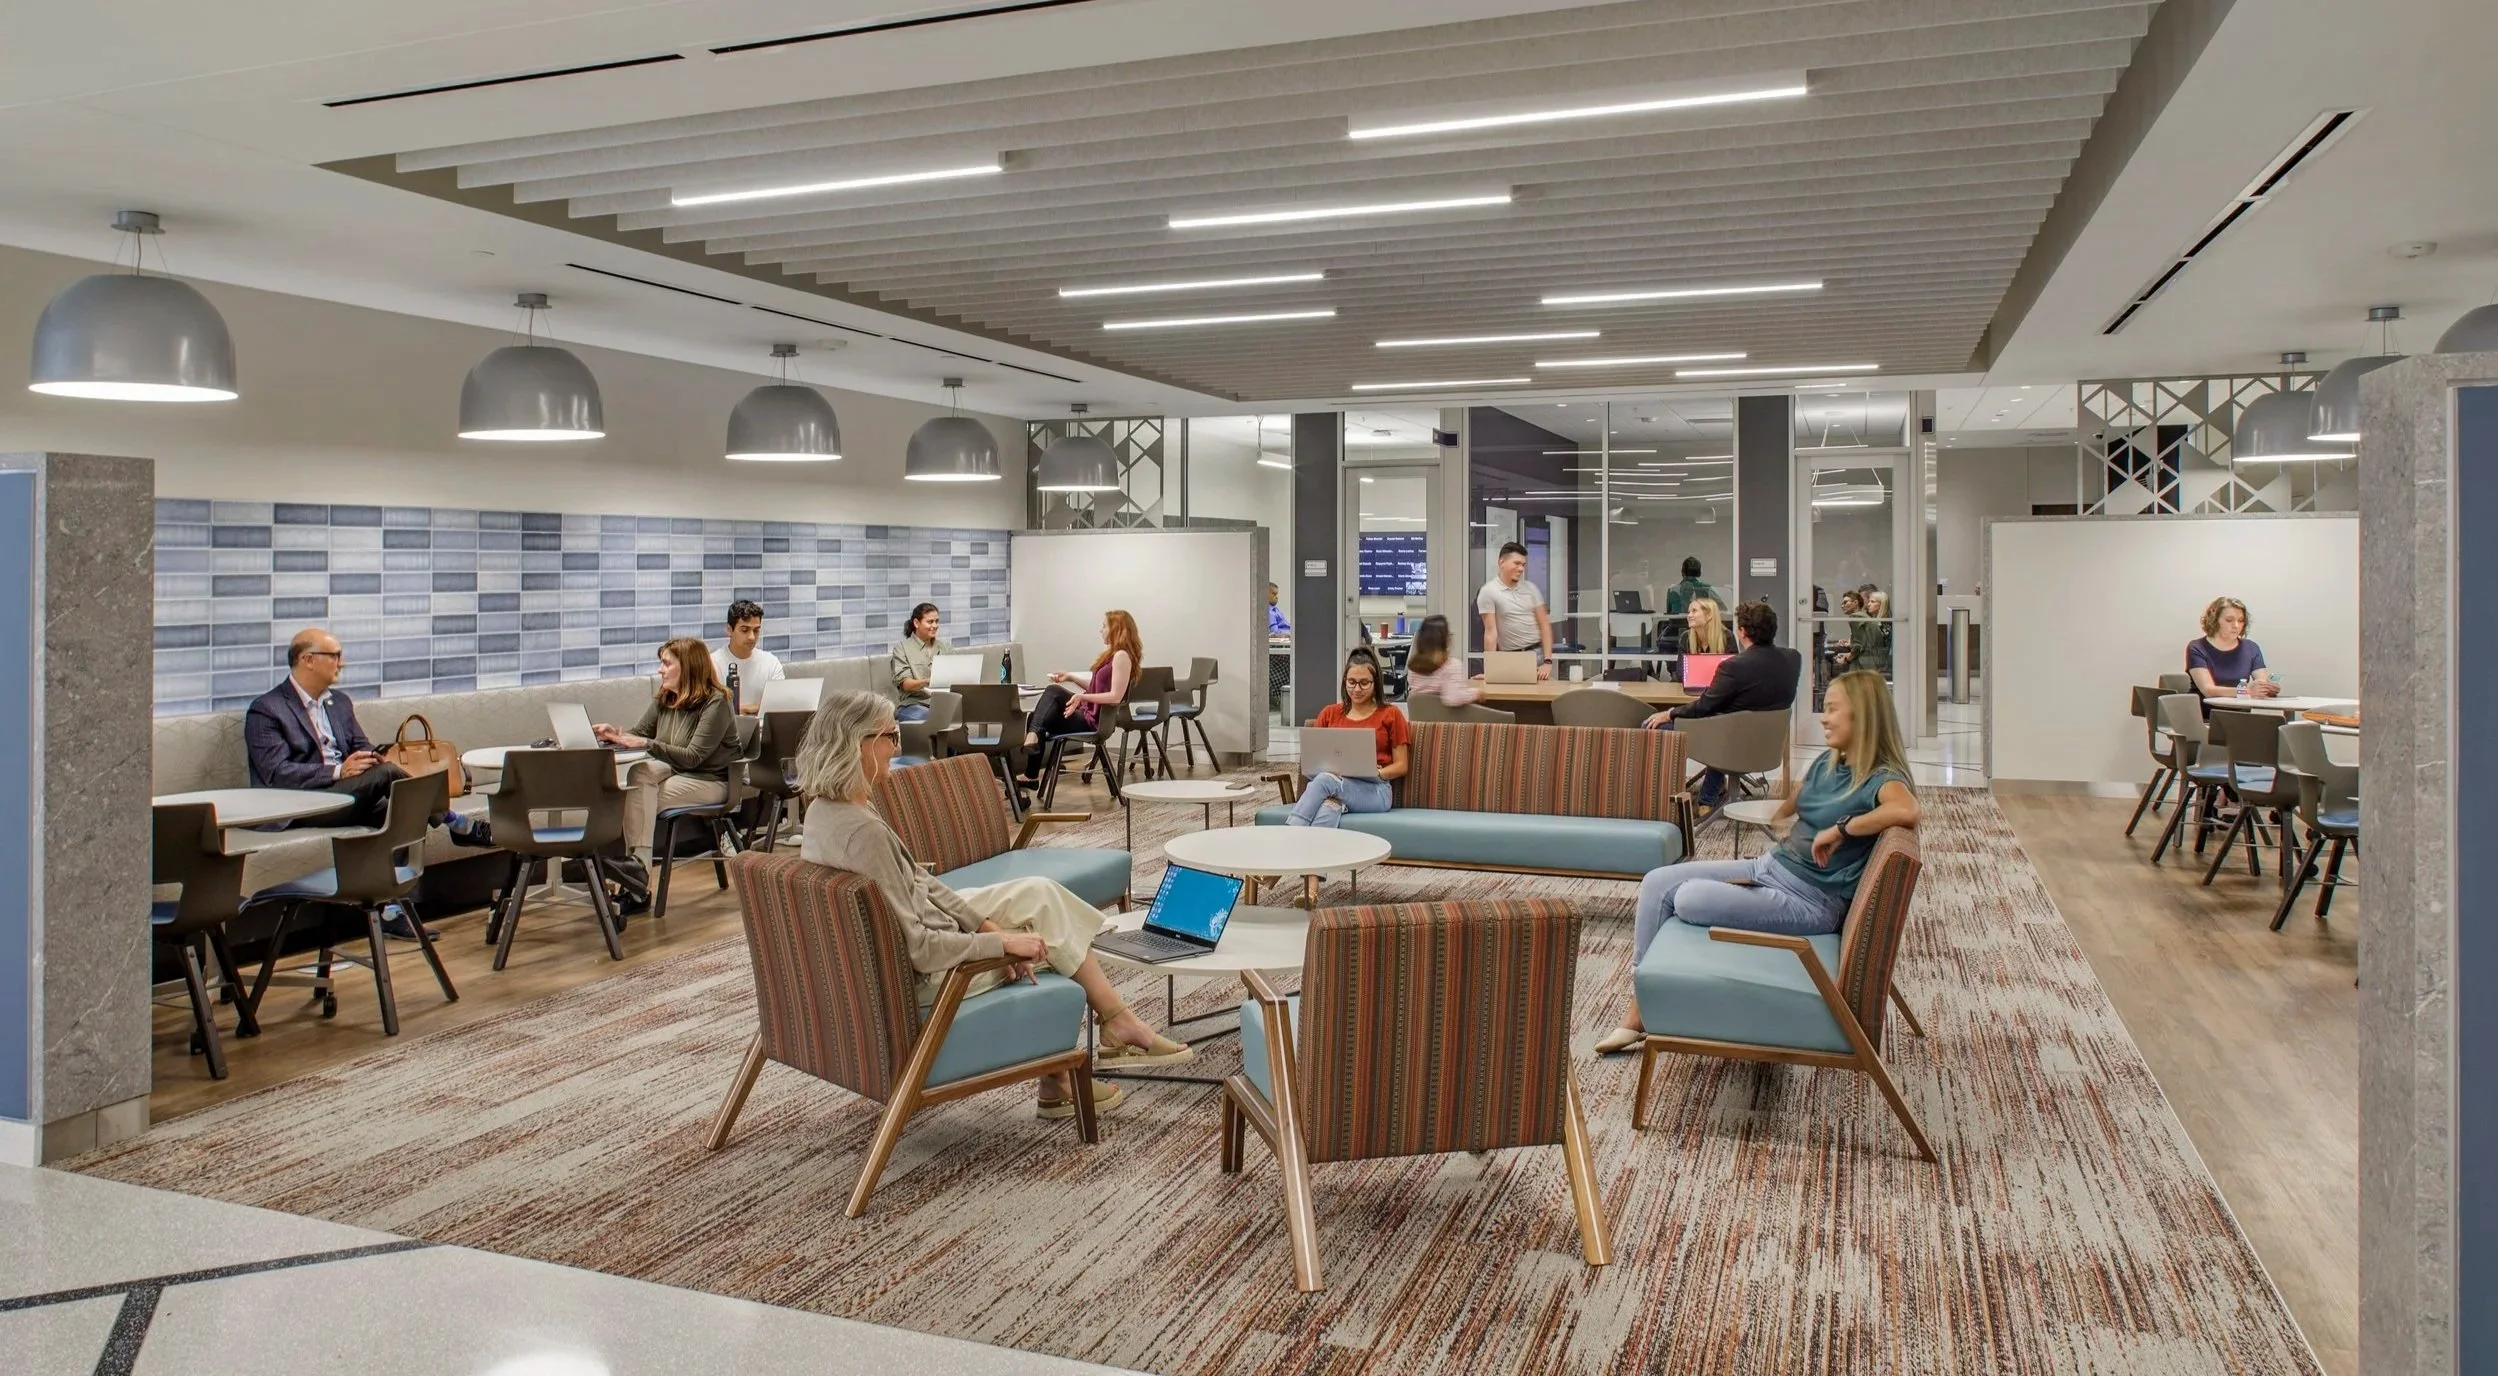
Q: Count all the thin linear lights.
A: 10